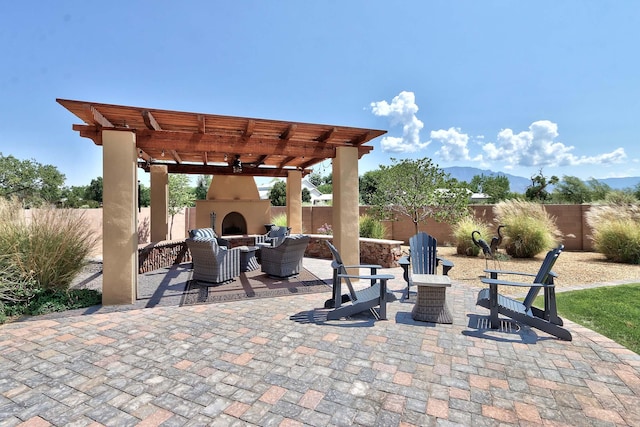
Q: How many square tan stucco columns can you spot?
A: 4